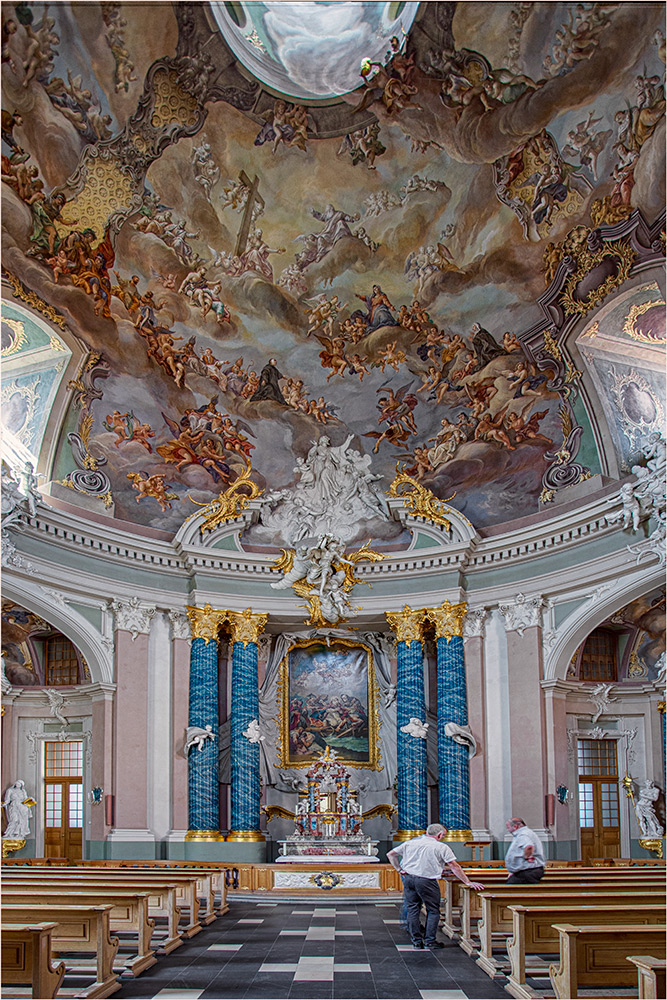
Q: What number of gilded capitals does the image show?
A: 4